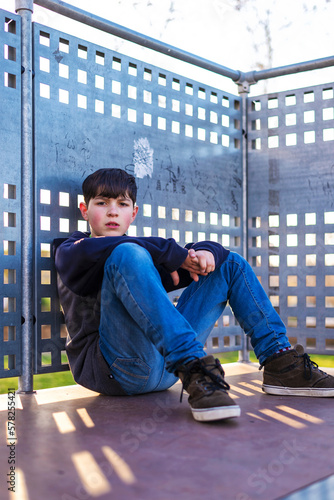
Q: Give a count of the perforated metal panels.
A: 3